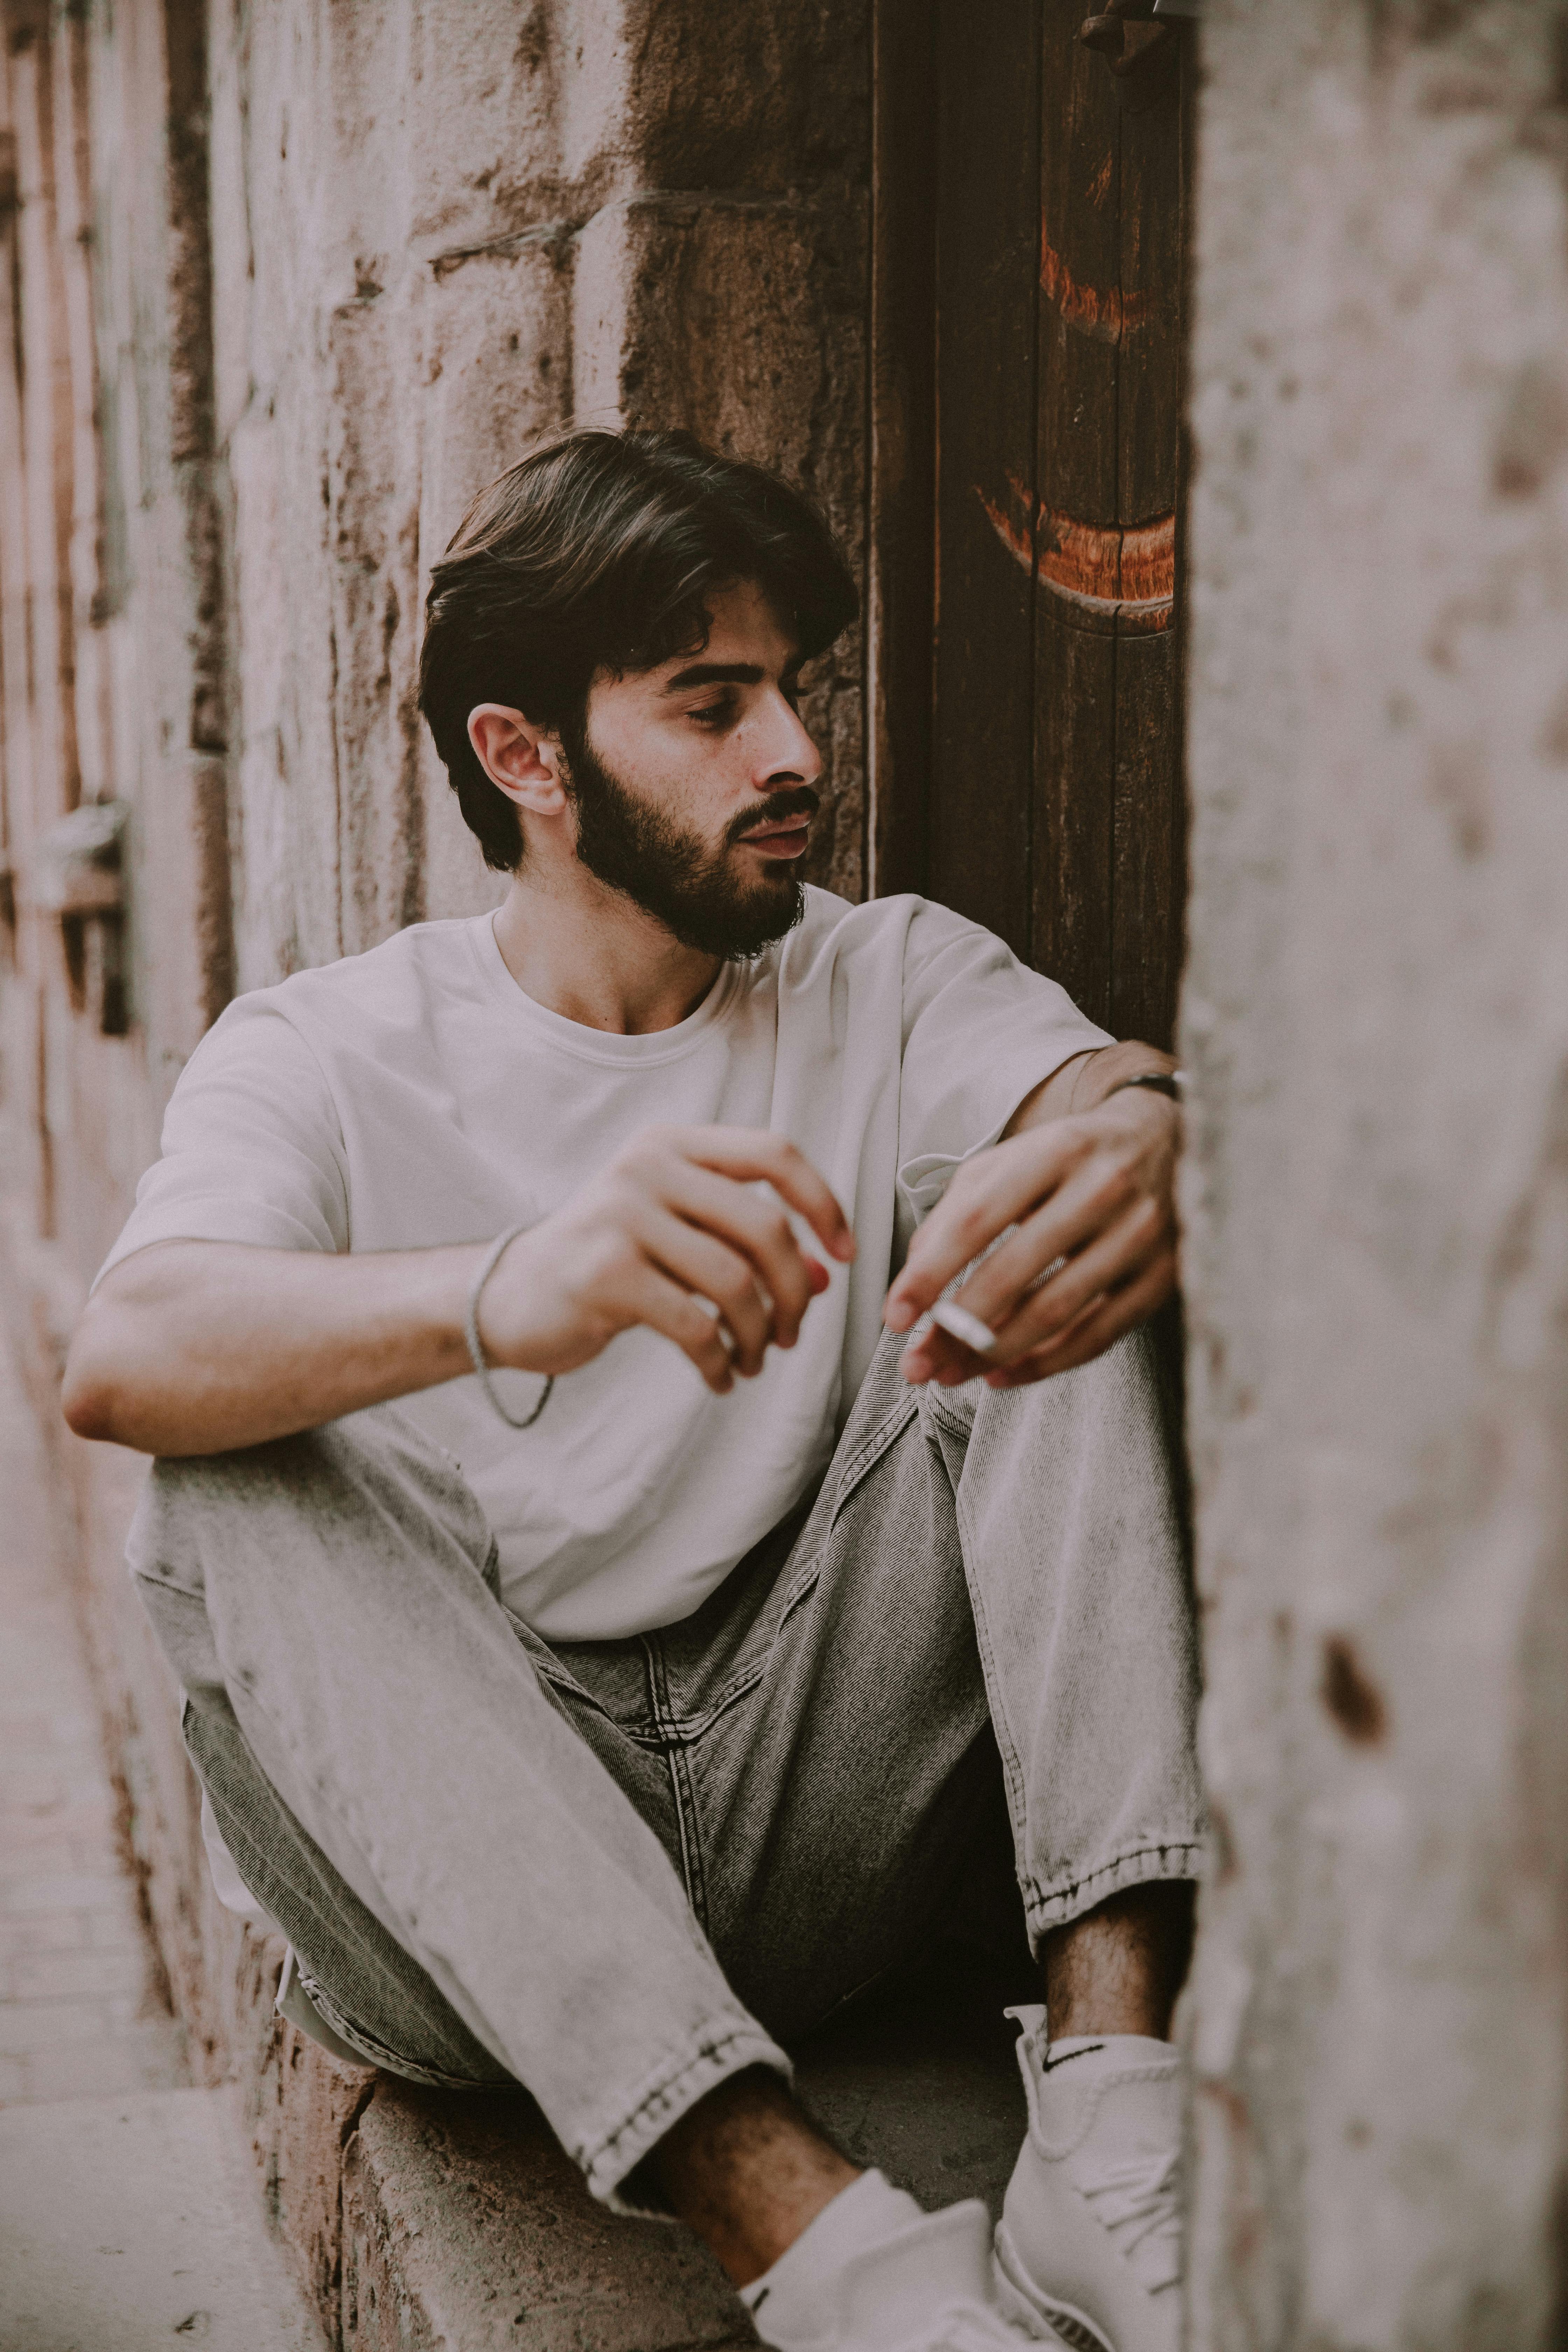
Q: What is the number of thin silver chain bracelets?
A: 1